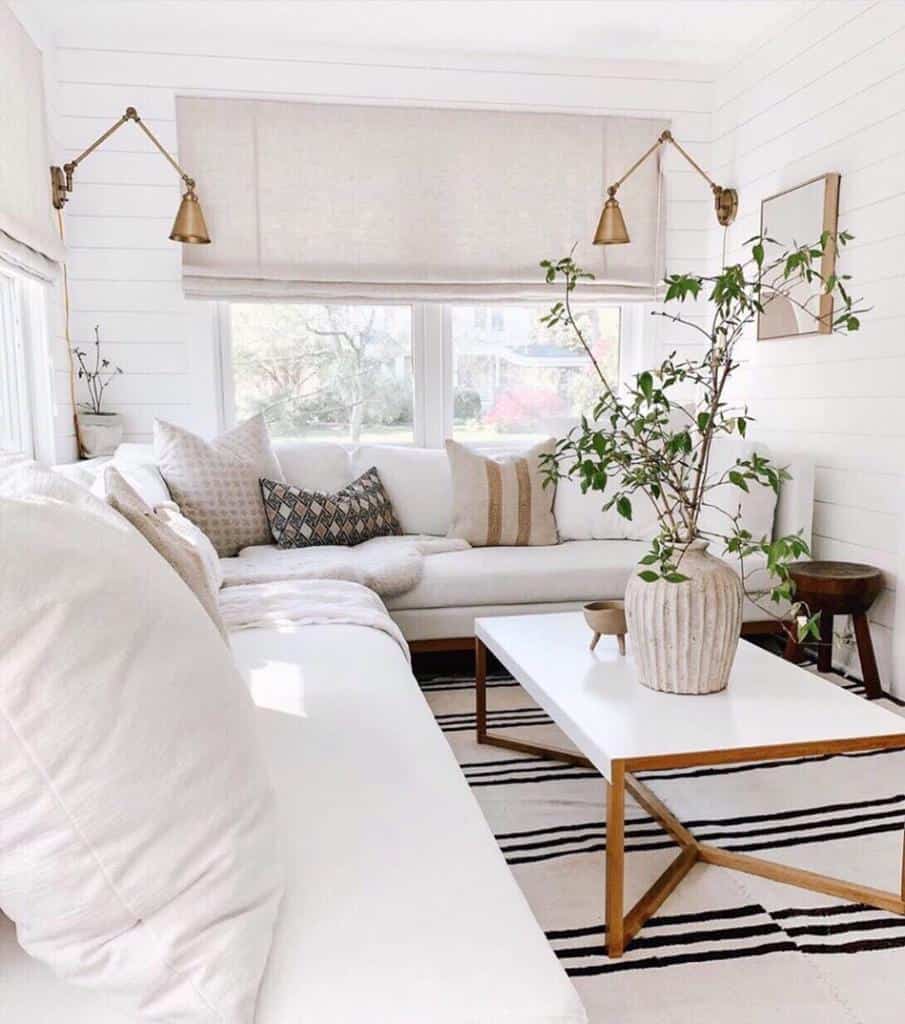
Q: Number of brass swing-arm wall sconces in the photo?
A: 2